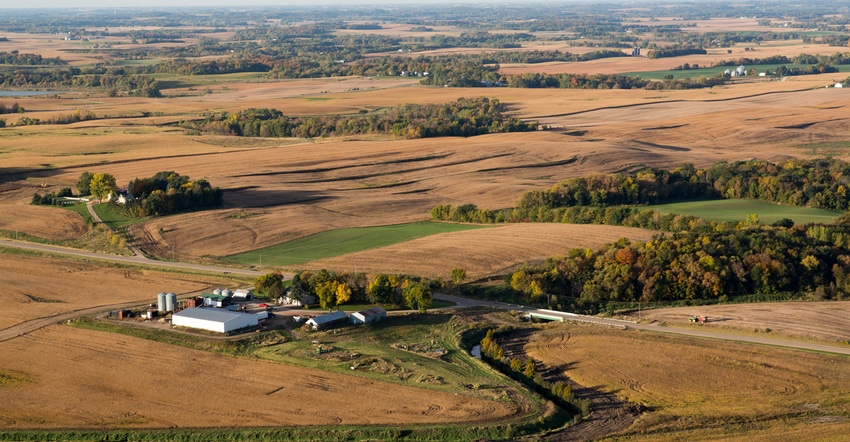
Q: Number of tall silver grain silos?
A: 2